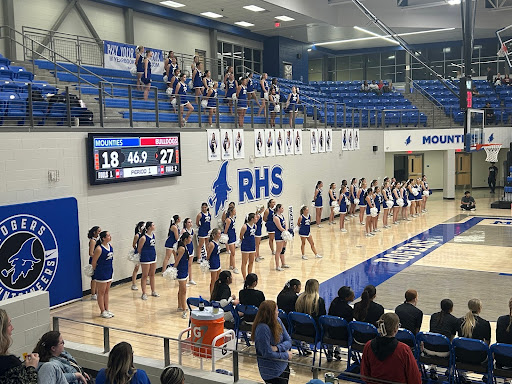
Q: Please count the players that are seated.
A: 10